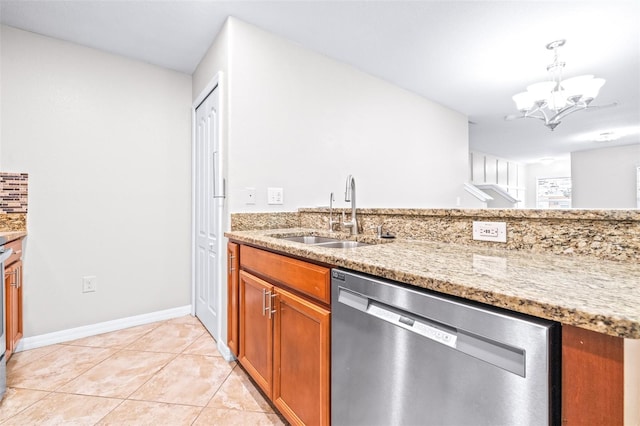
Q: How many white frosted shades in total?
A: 5